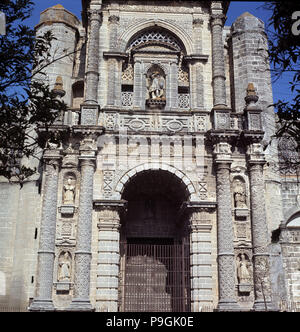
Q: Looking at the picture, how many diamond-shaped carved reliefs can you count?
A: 2